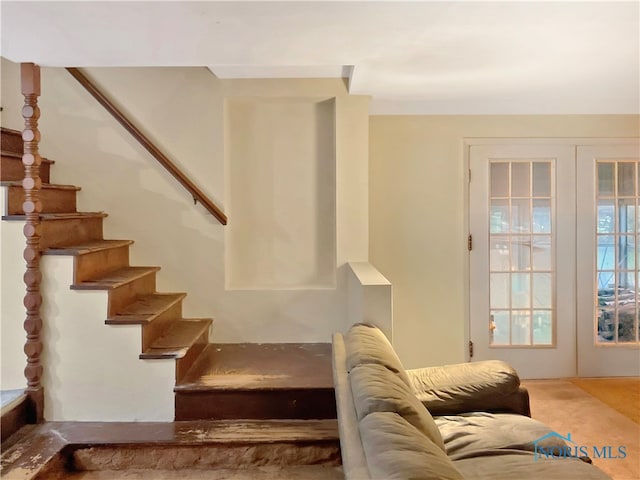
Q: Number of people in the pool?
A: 0